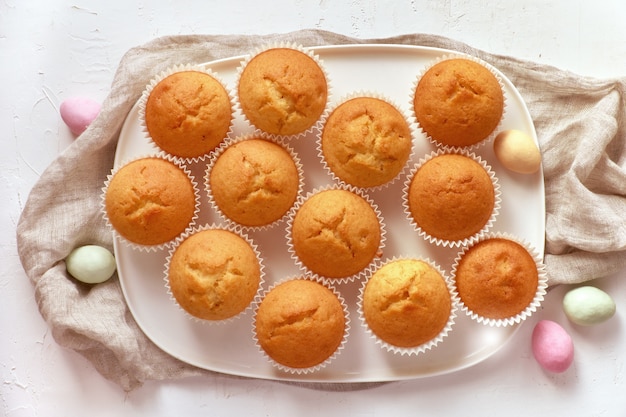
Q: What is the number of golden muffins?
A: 12